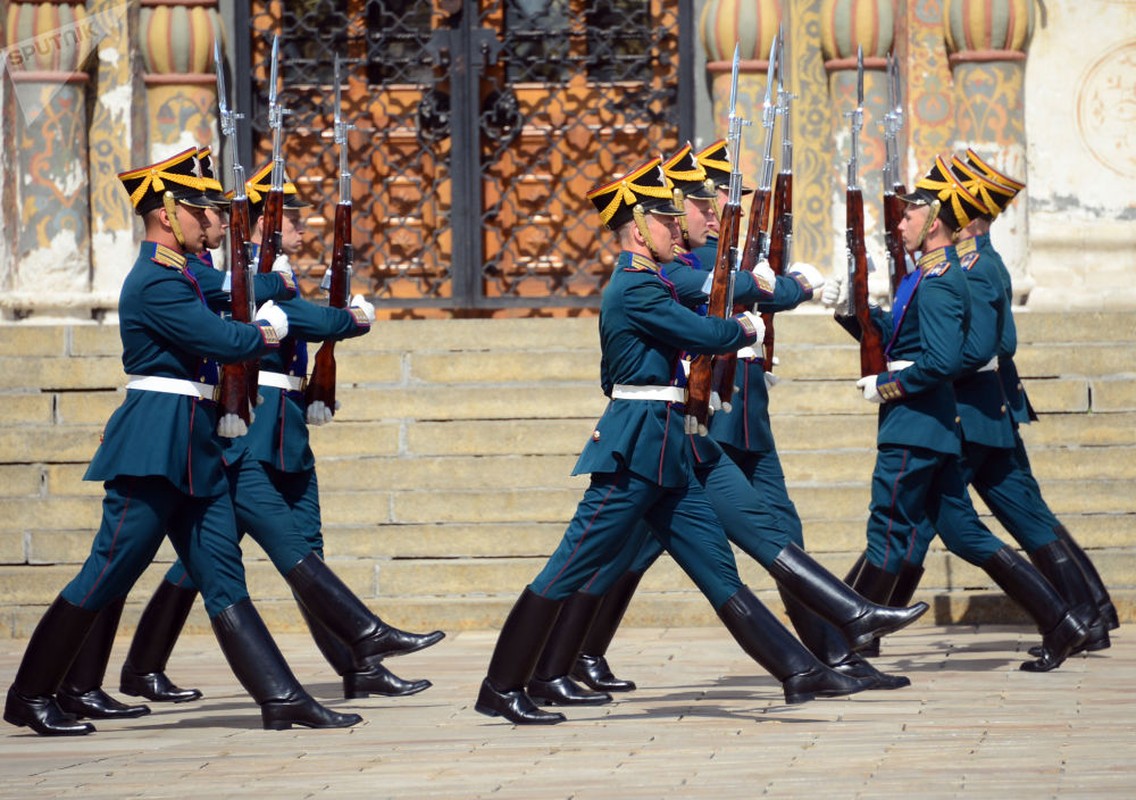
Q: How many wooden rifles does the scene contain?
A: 9